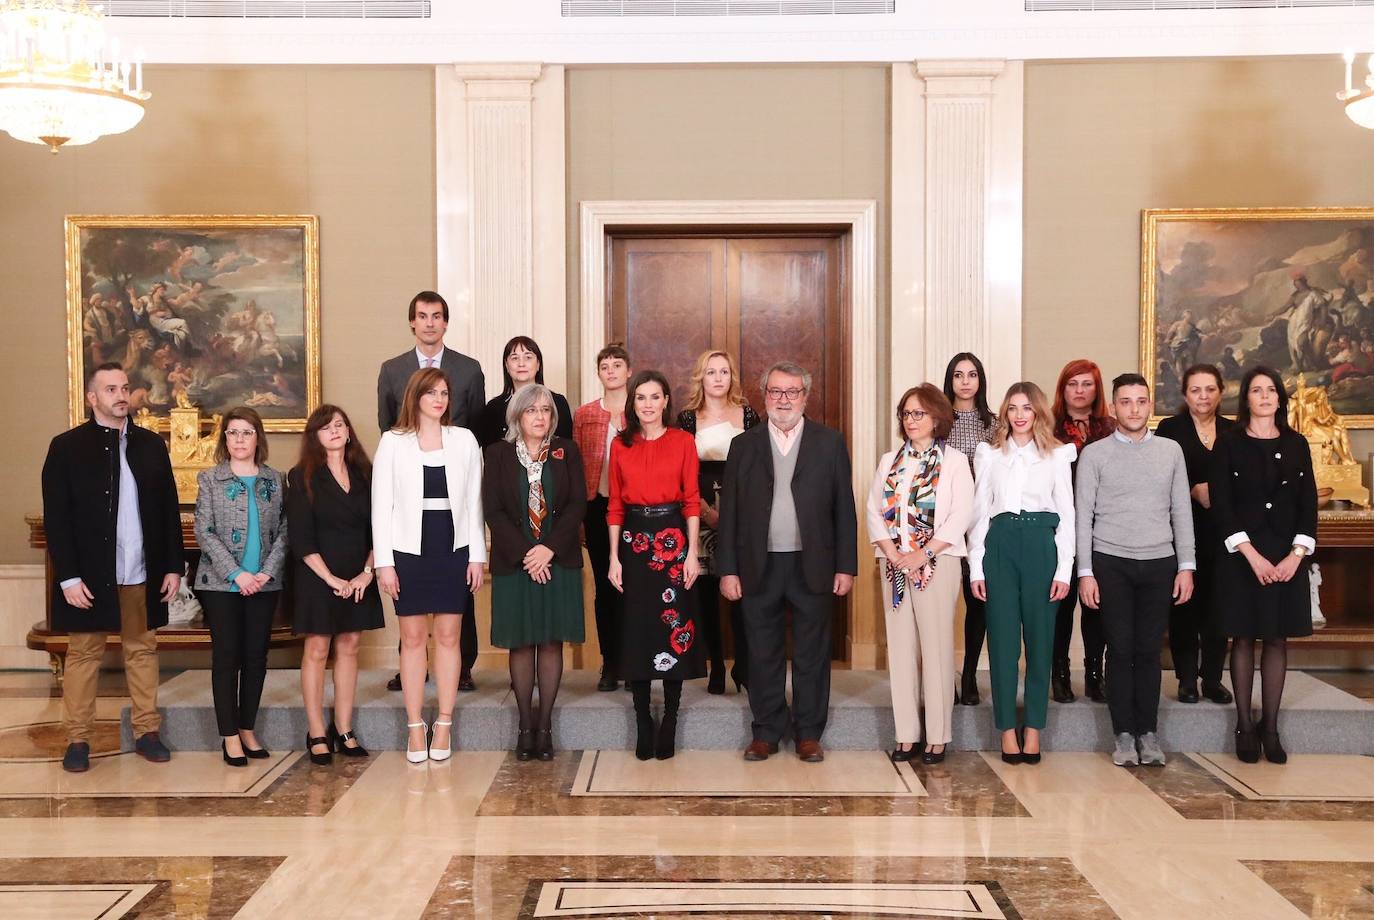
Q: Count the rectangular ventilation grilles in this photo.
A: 3